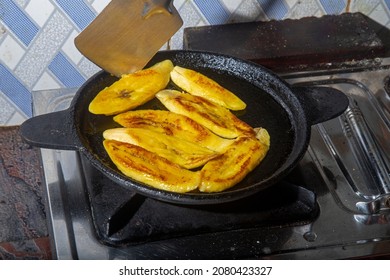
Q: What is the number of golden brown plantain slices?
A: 7